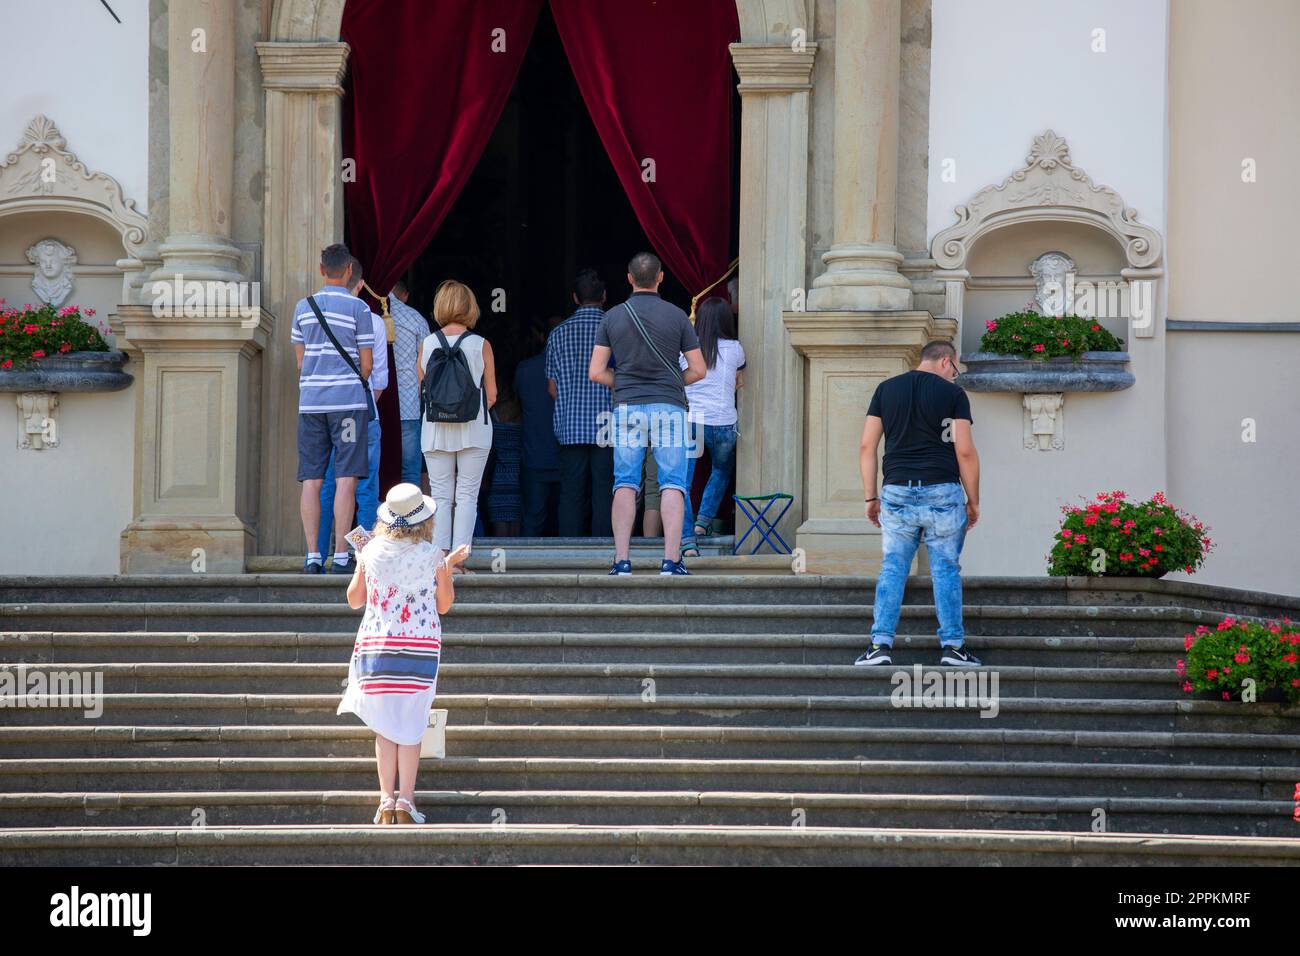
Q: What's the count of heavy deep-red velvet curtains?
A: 2